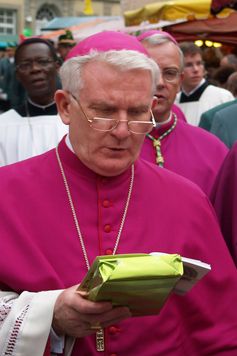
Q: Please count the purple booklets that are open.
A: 0